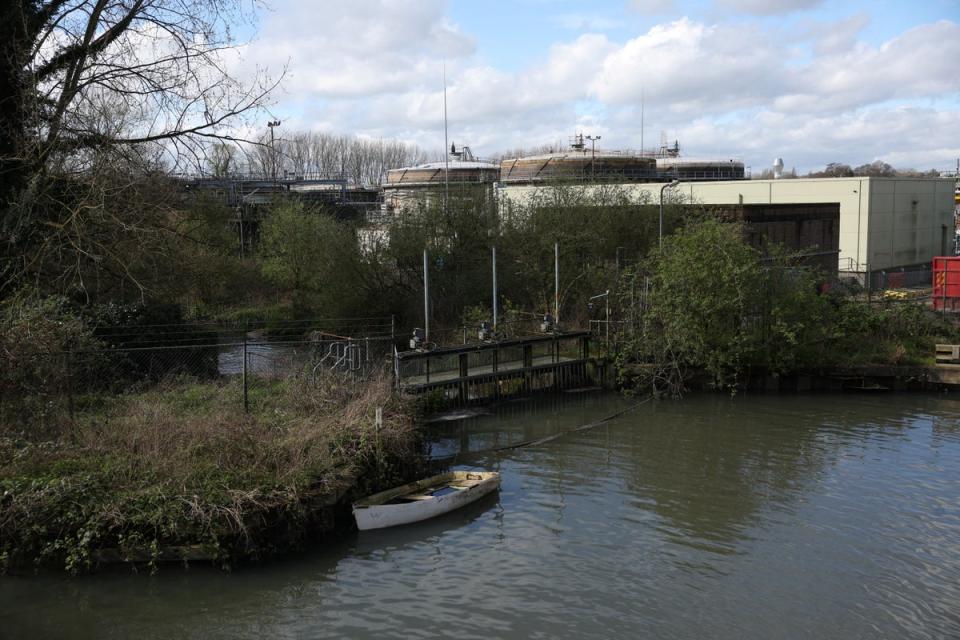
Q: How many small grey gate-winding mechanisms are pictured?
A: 3